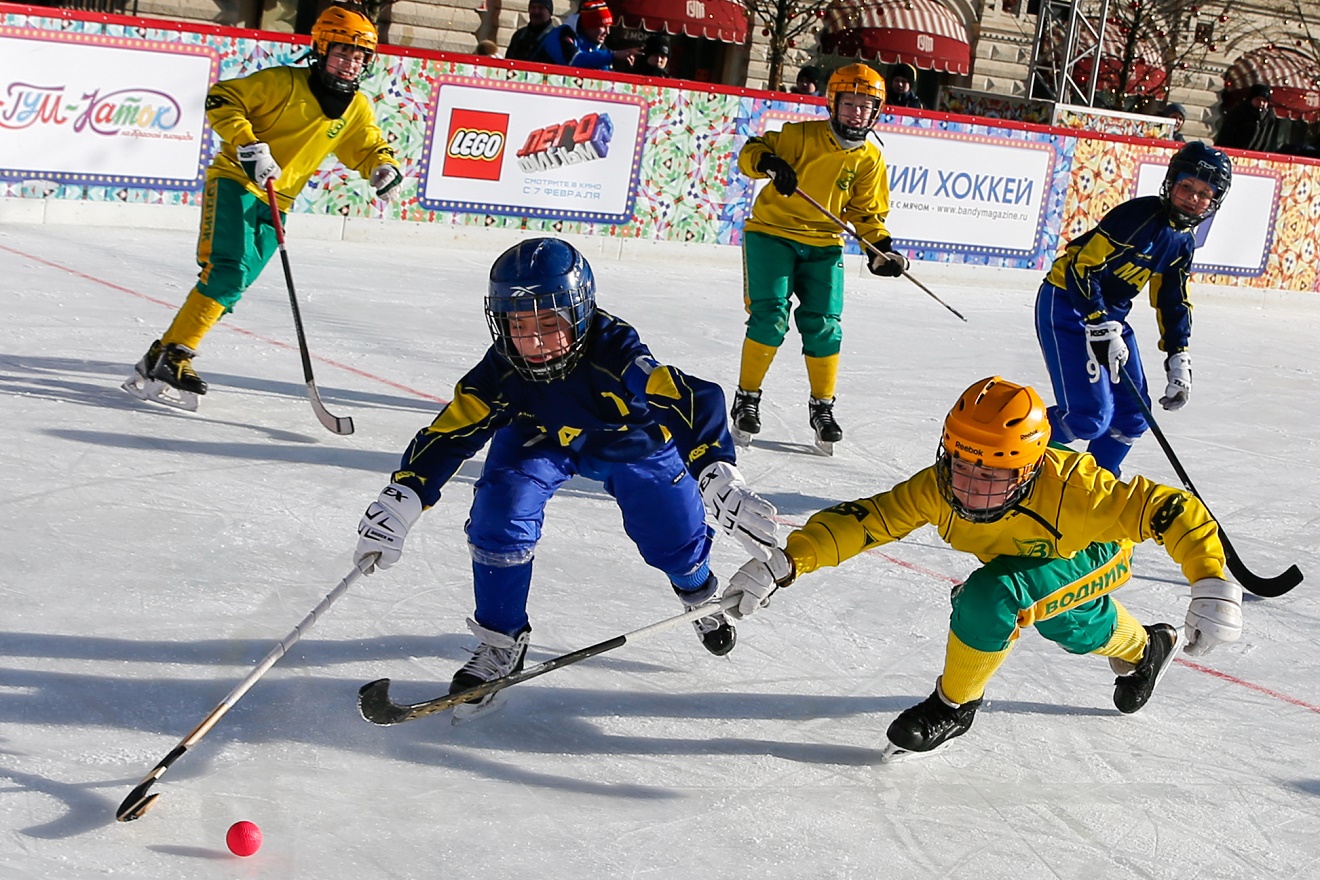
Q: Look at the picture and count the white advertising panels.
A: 4